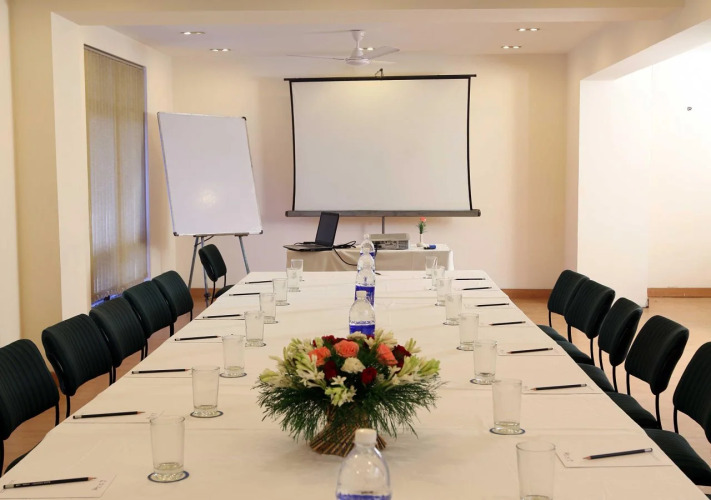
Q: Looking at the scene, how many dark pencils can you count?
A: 14